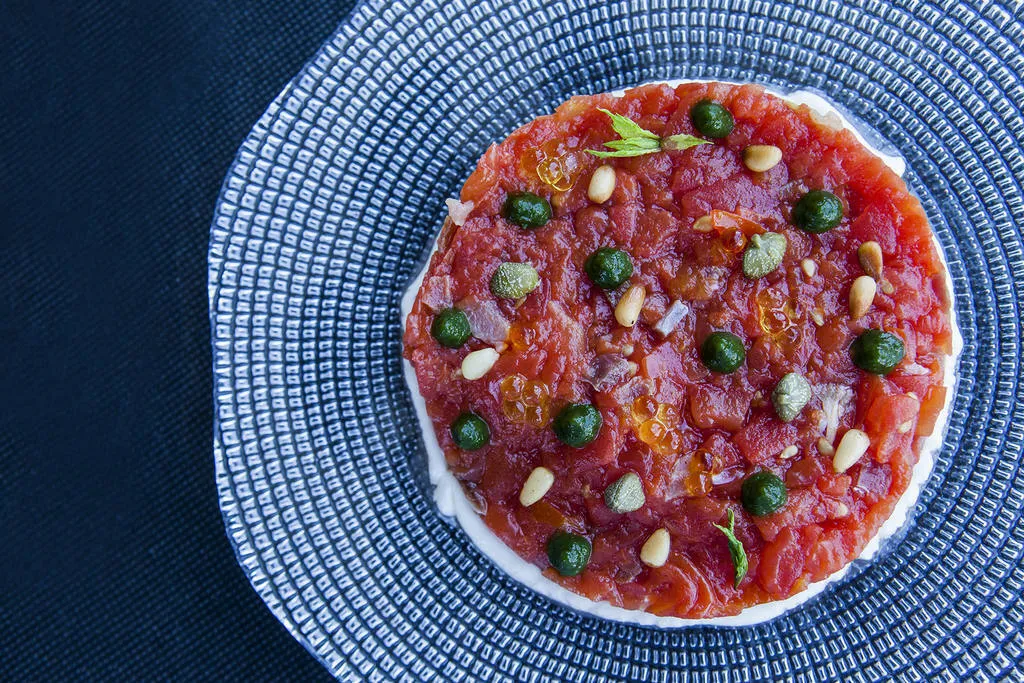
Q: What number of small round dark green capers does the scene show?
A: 11